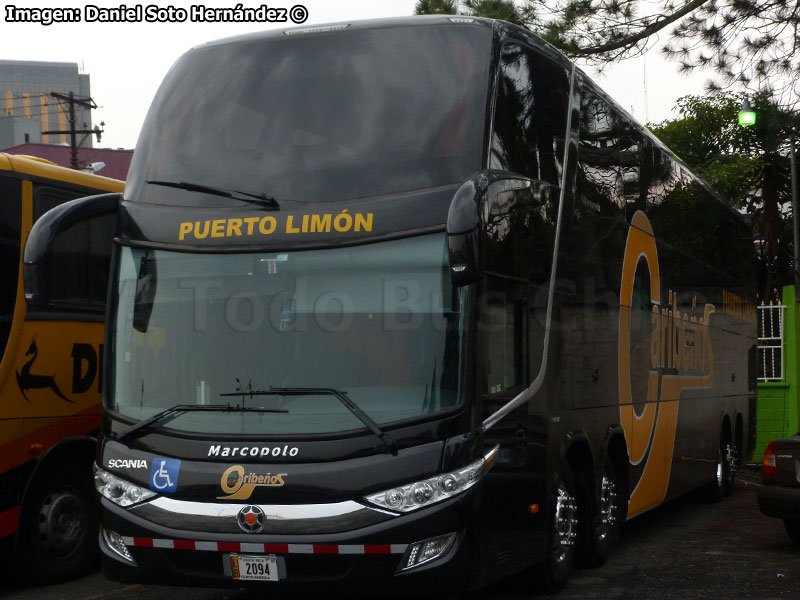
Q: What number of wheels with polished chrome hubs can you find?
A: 4